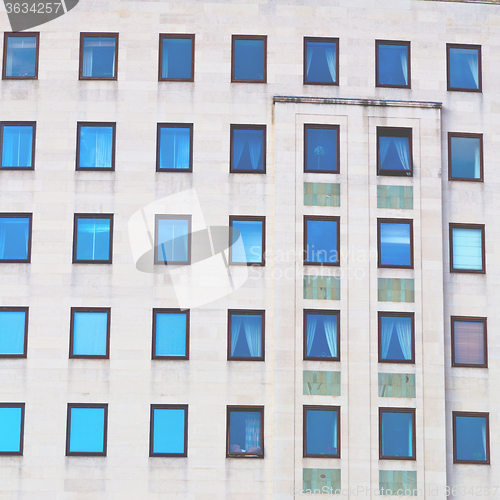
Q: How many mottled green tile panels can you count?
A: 8